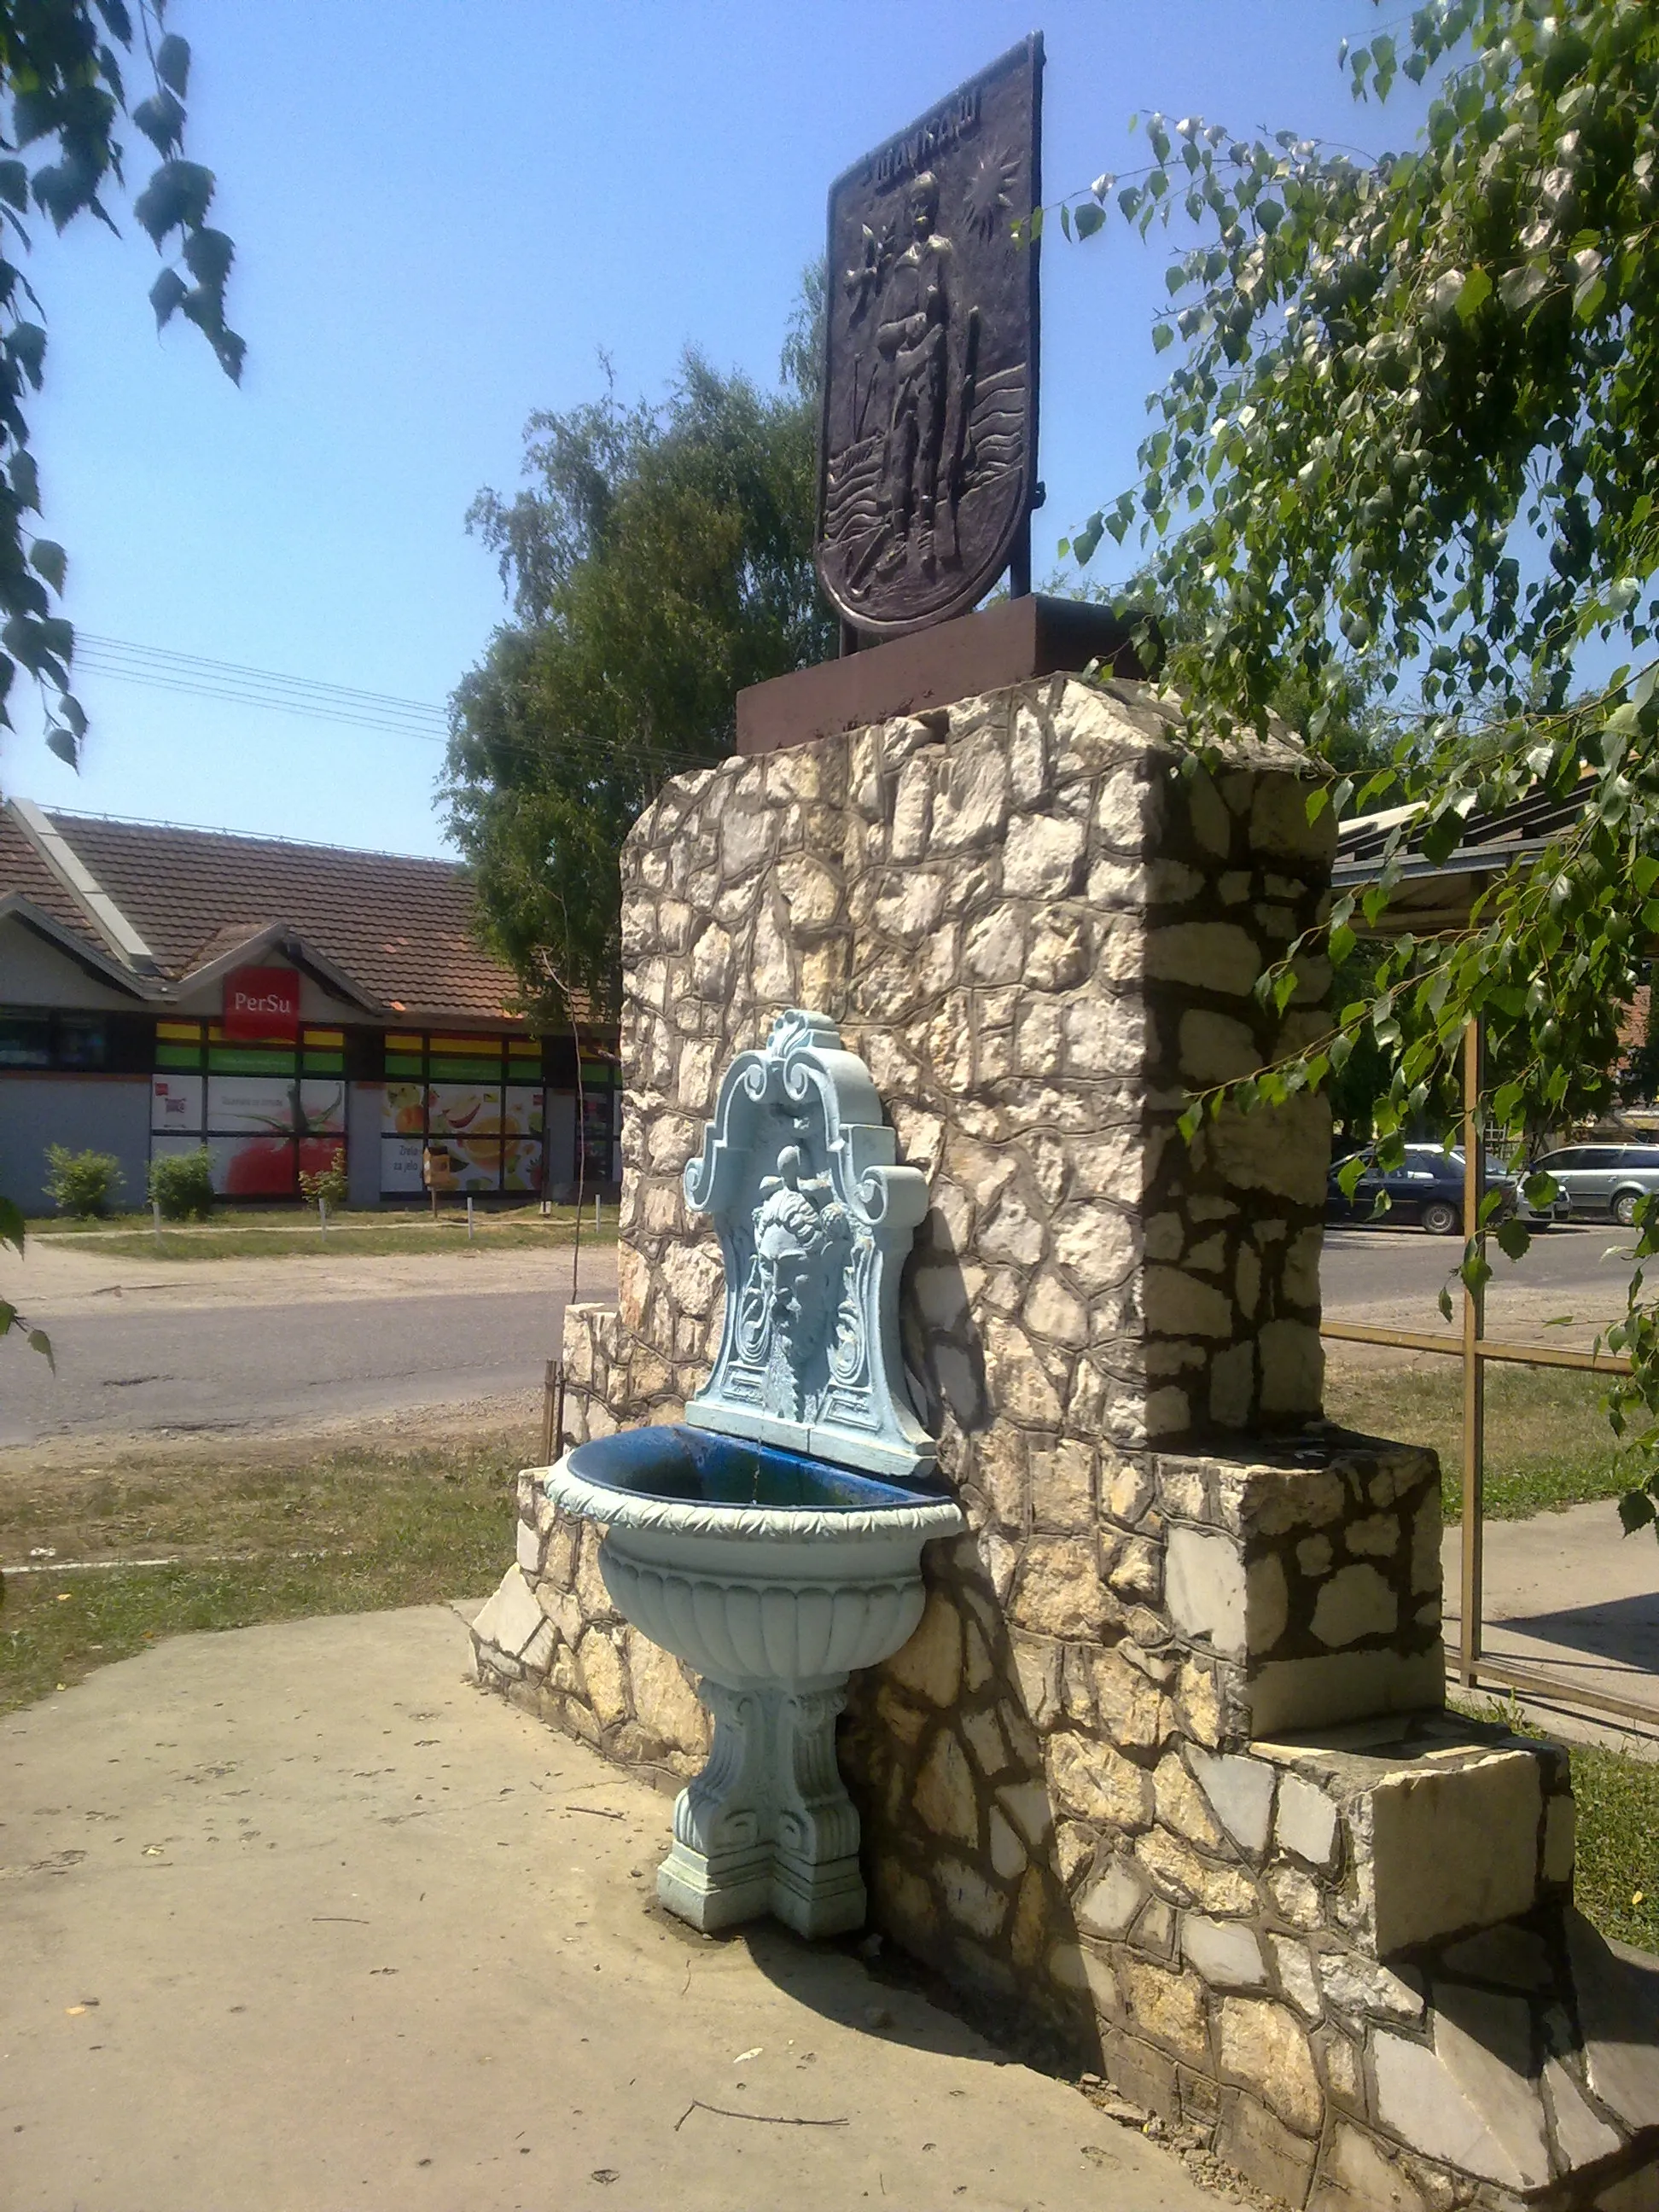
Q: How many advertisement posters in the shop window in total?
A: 2